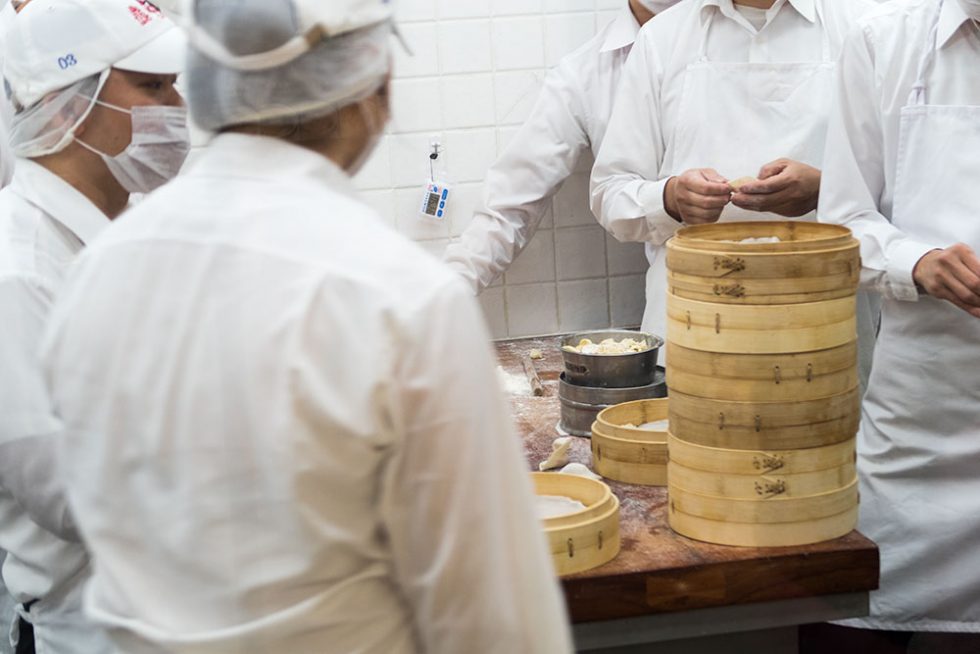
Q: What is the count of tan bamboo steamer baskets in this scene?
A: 8